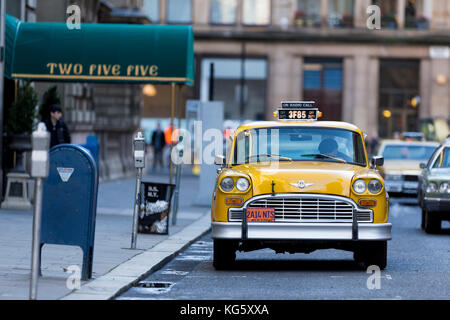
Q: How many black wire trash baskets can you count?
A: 1